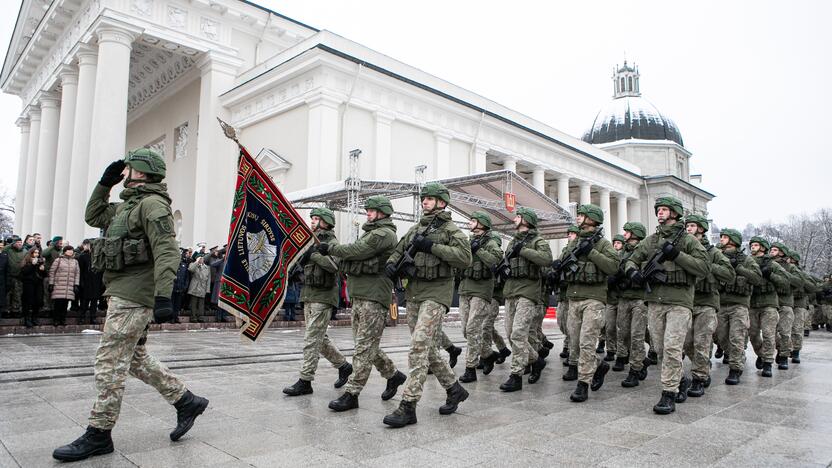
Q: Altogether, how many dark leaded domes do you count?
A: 1